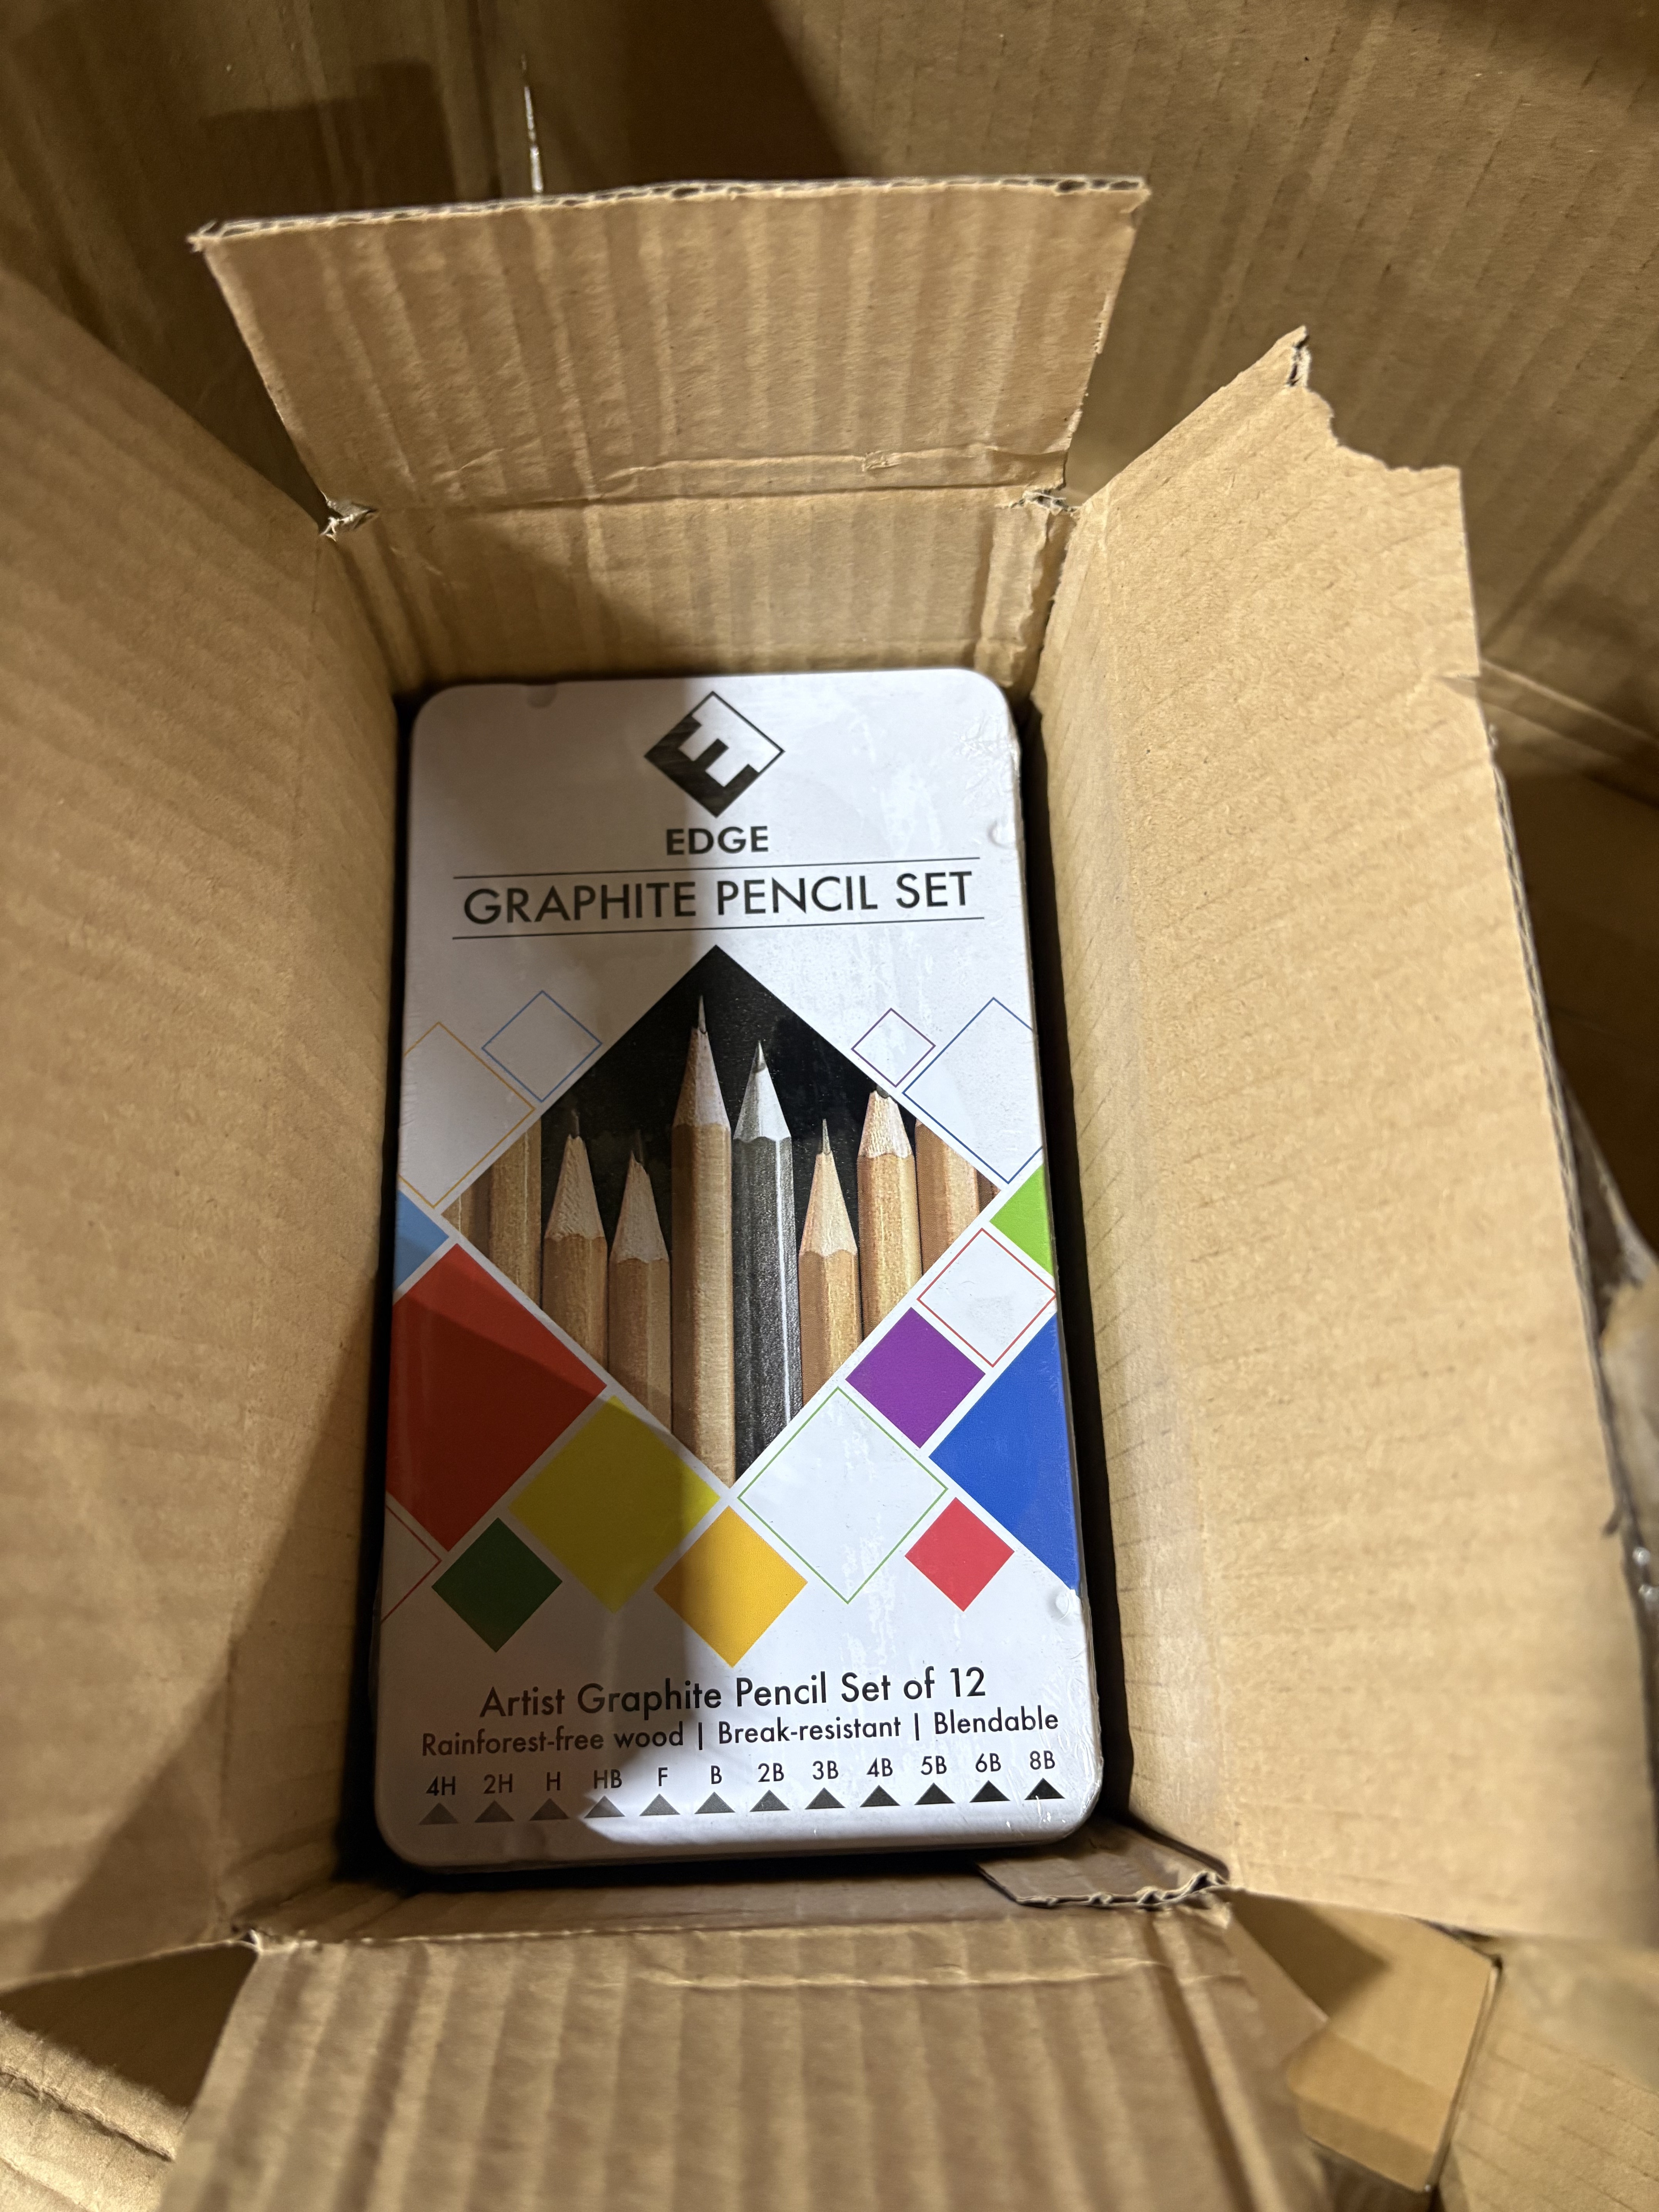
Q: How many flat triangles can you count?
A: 12